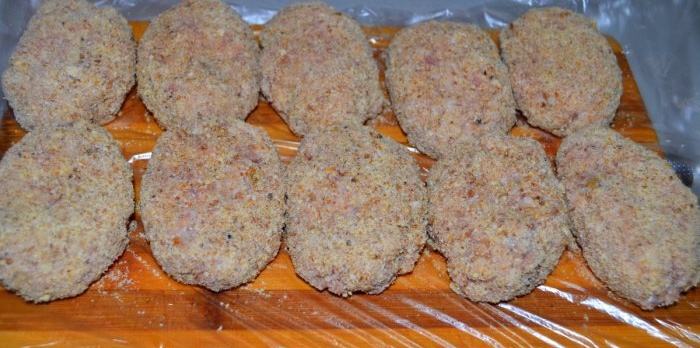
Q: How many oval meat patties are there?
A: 10